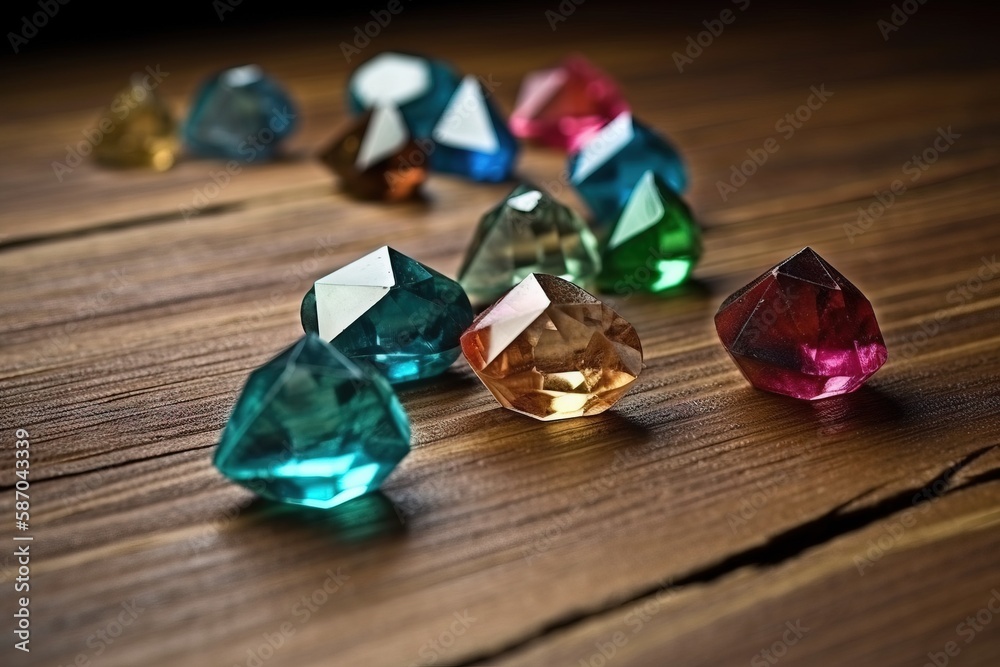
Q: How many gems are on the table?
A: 13